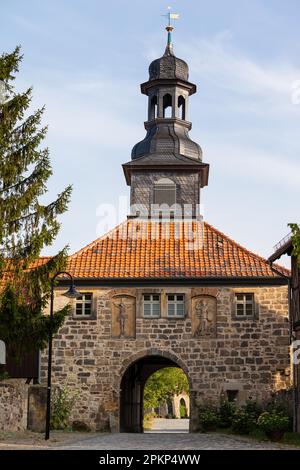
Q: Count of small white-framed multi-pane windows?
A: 4